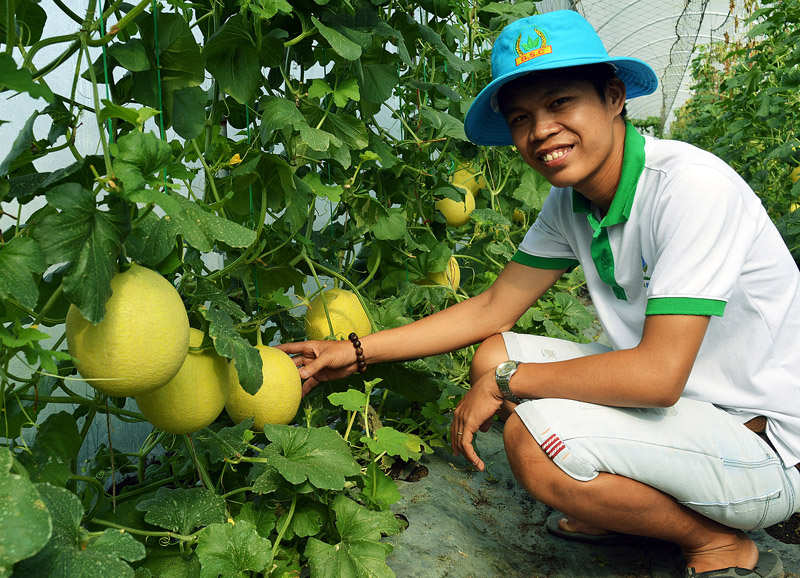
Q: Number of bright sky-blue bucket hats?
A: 1